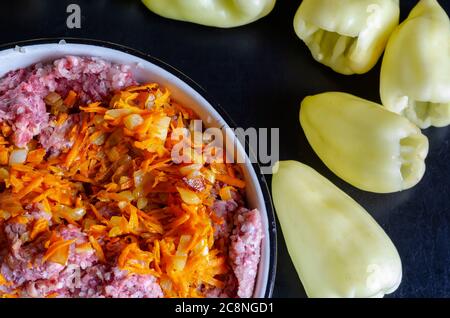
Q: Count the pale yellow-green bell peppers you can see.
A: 5